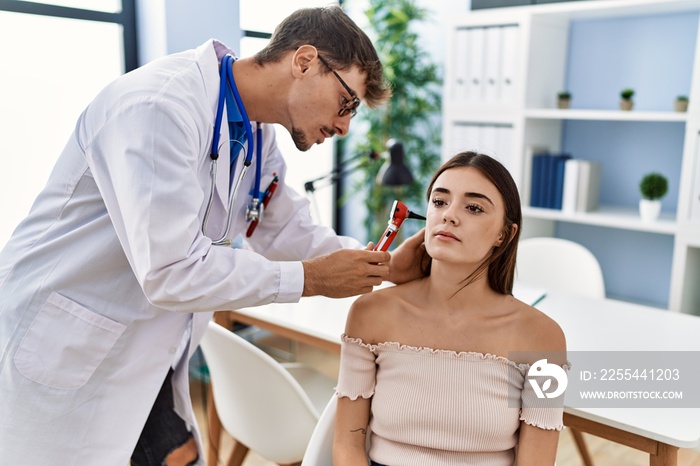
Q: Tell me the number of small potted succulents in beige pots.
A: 3